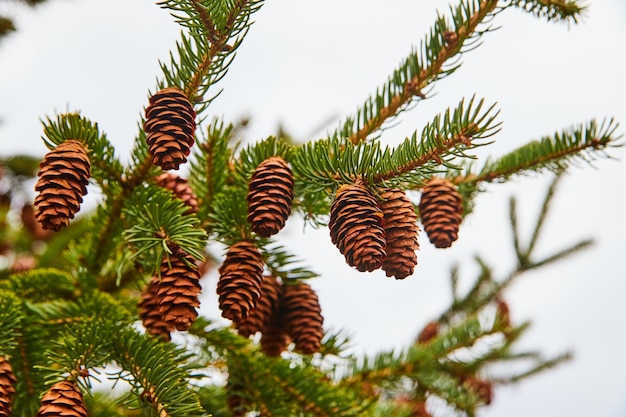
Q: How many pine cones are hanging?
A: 15